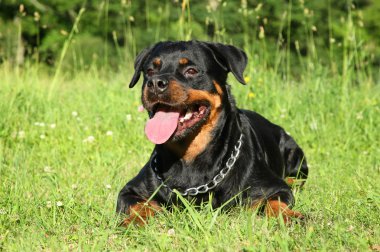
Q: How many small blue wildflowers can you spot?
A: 0